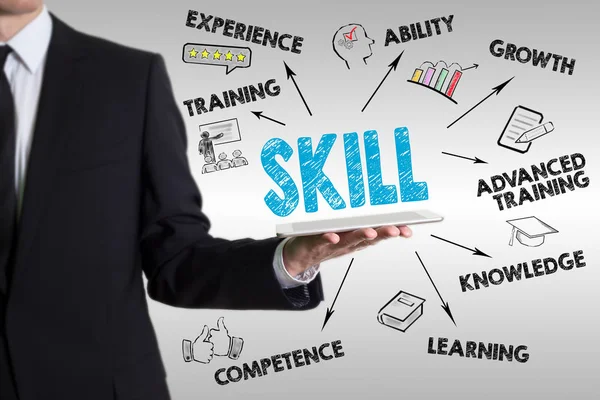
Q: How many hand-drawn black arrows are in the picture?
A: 8